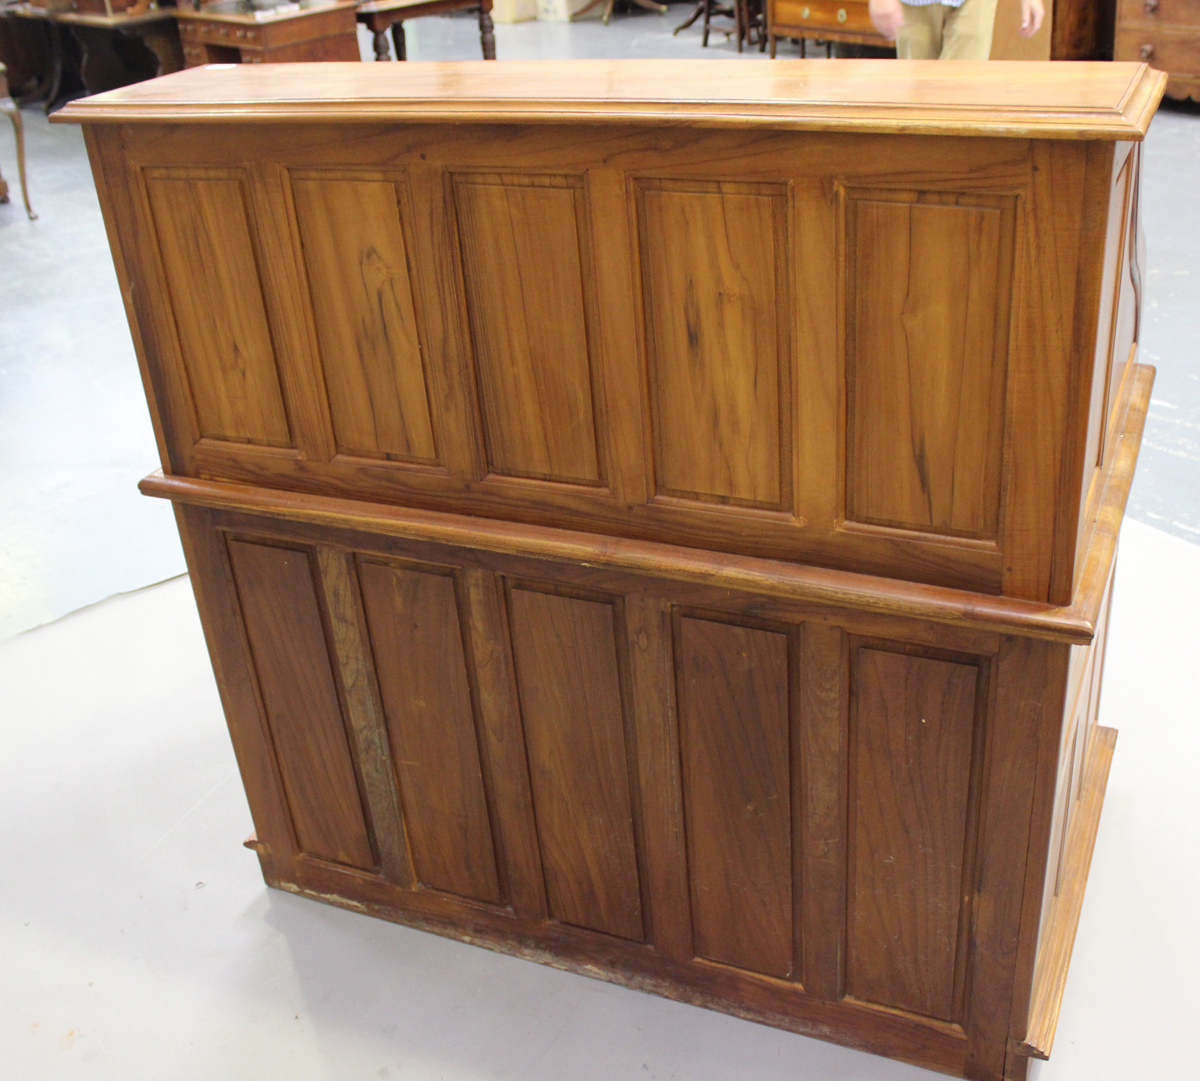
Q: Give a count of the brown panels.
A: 10